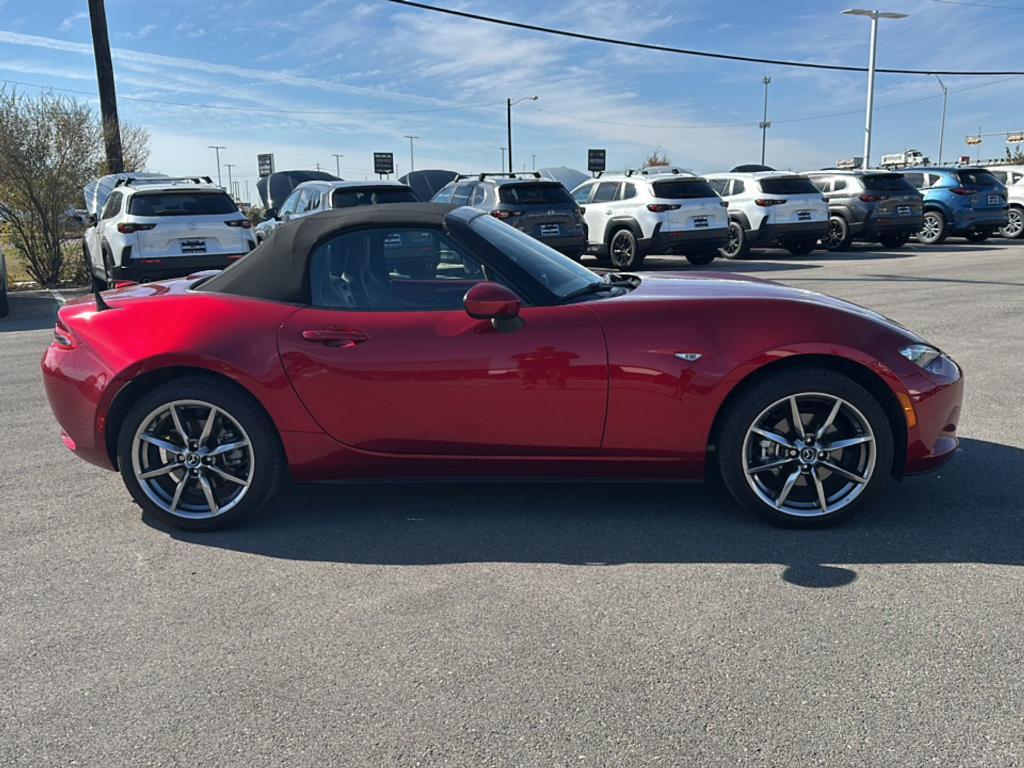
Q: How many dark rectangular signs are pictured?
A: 3